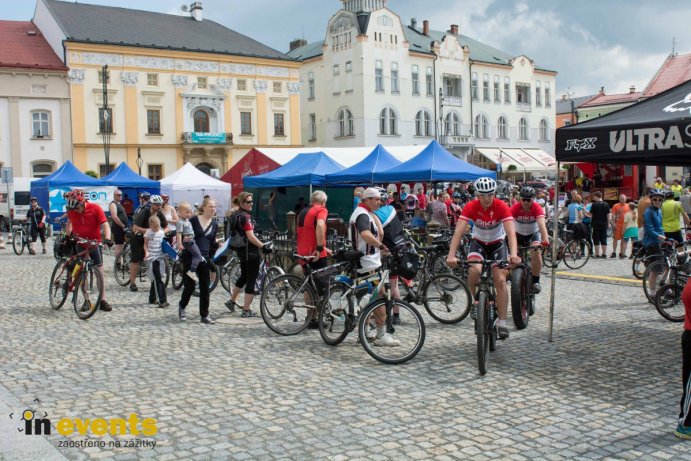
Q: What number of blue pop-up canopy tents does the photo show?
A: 5